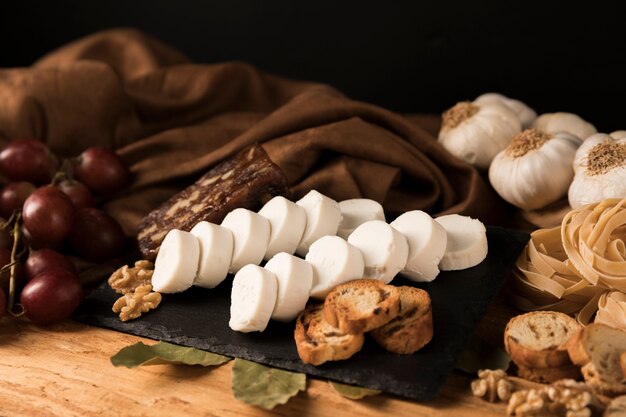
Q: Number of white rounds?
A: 12